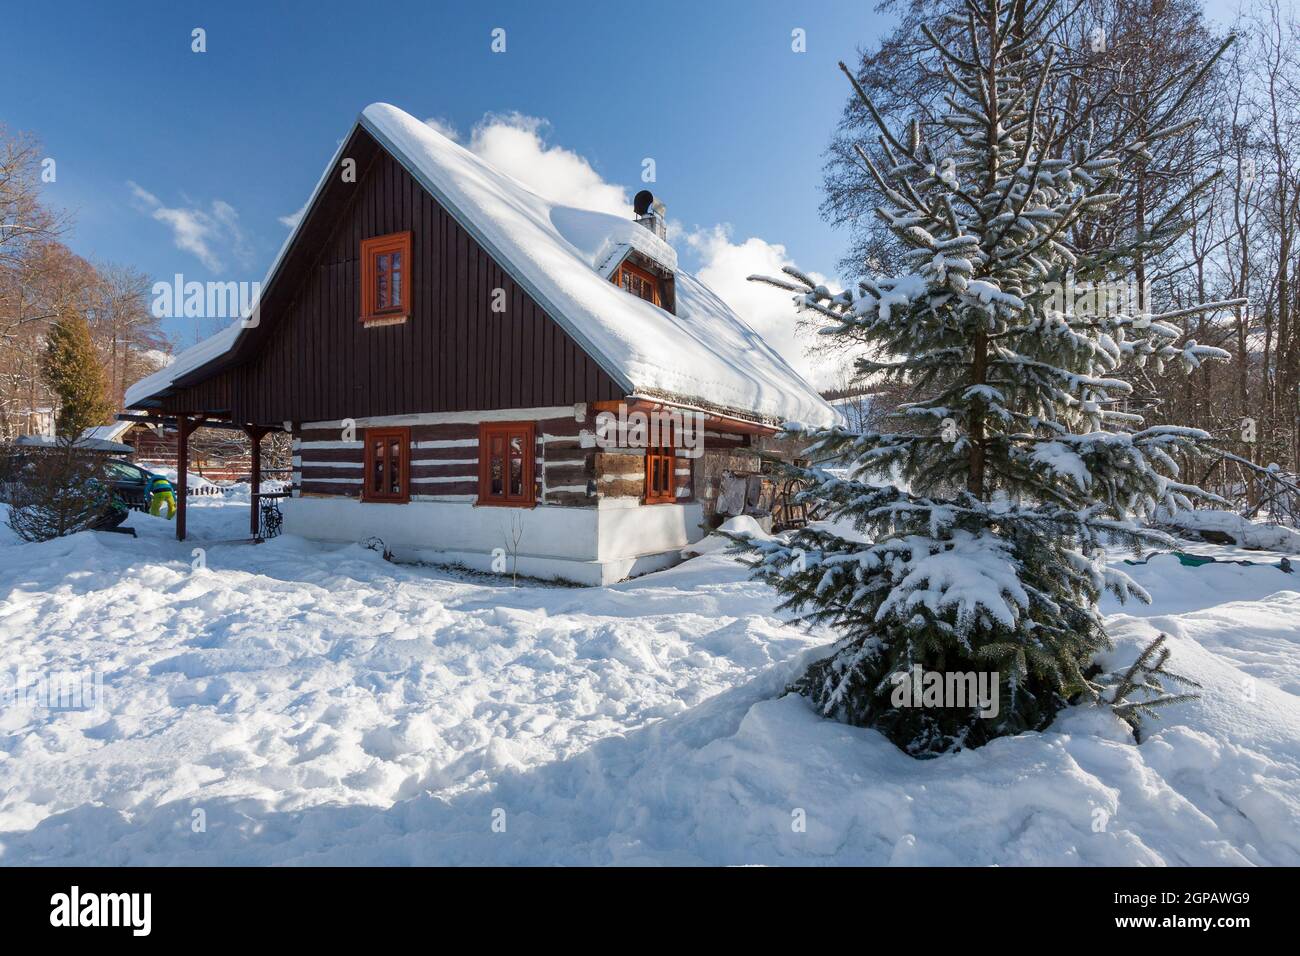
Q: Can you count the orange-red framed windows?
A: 5